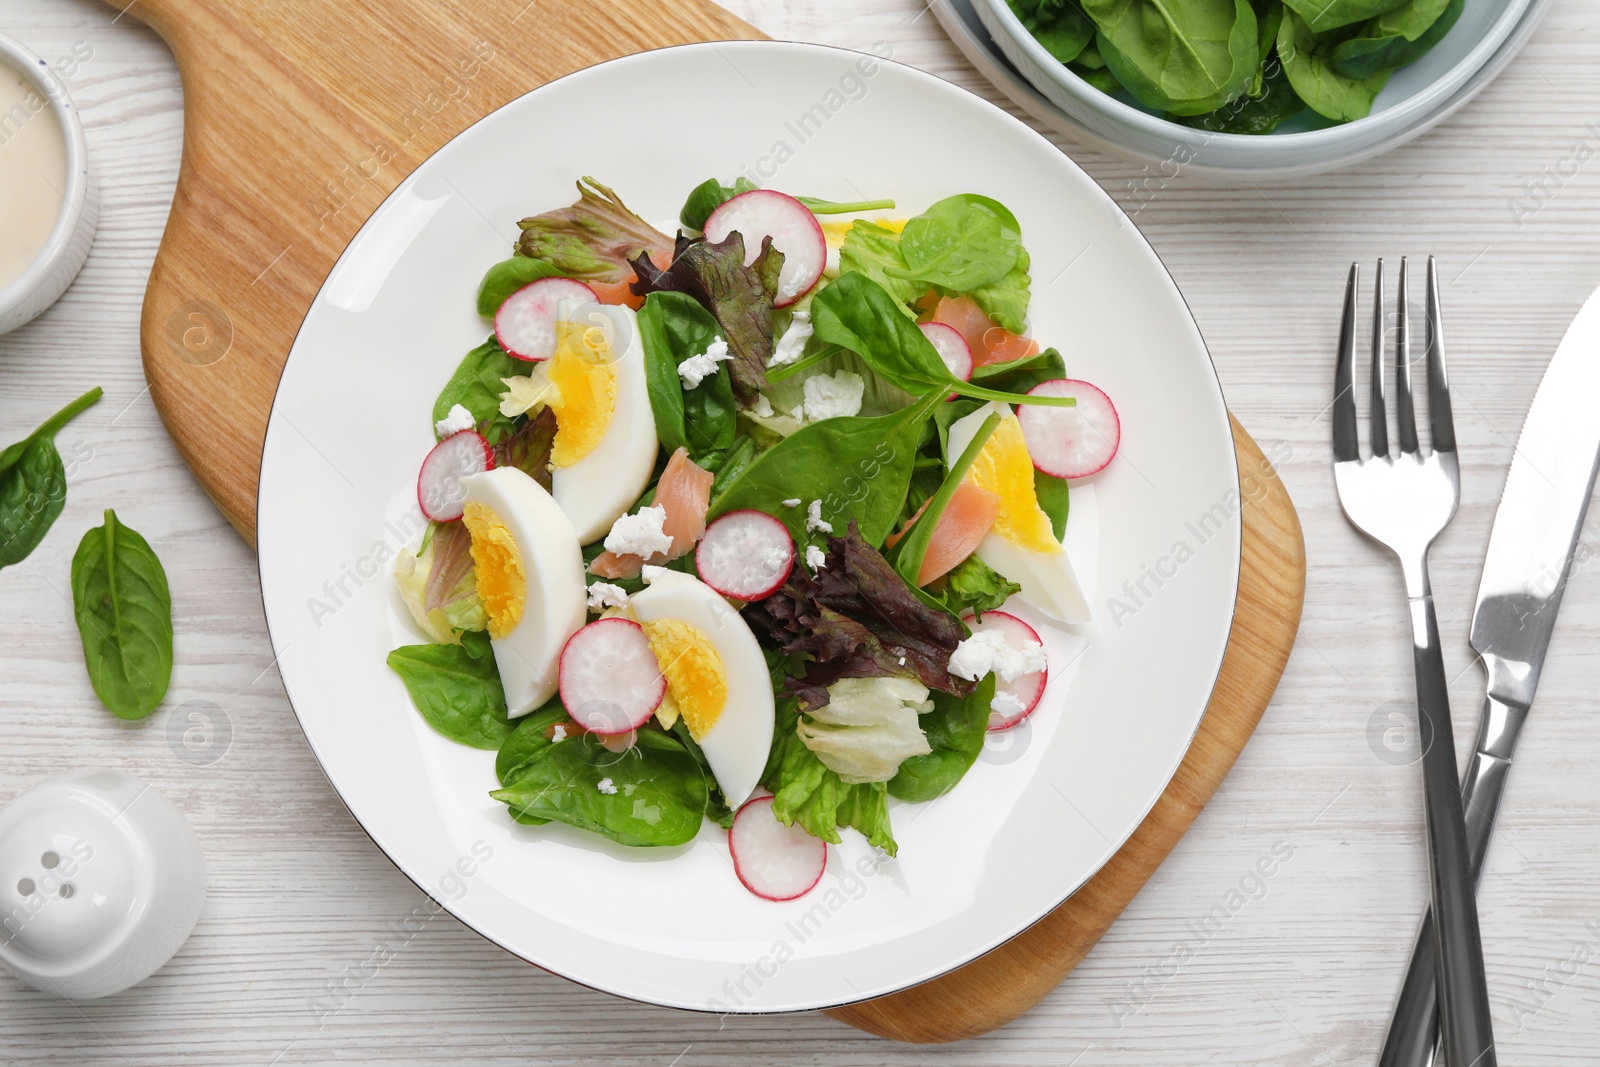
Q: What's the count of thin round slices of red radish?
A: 9